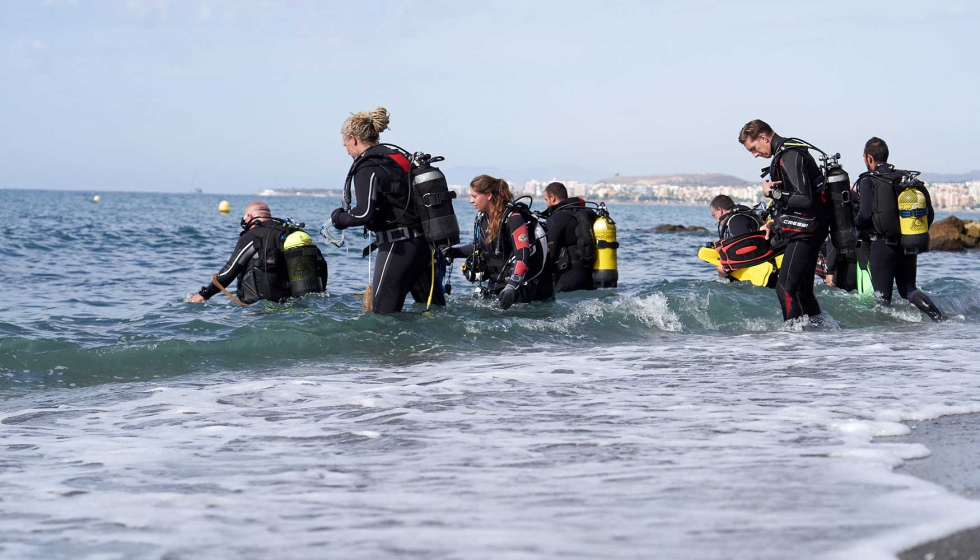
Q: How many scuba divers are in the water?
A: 7